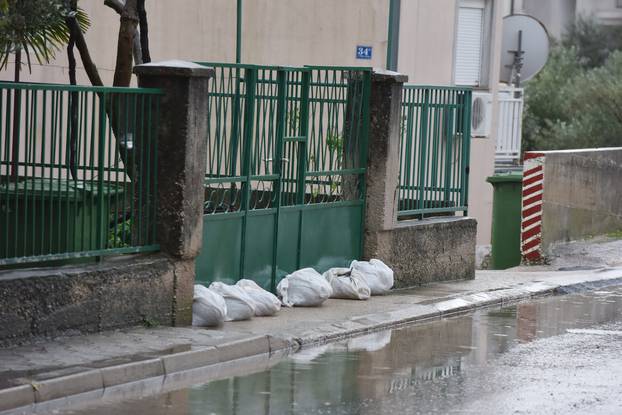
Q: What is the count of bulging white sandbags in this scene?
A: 6